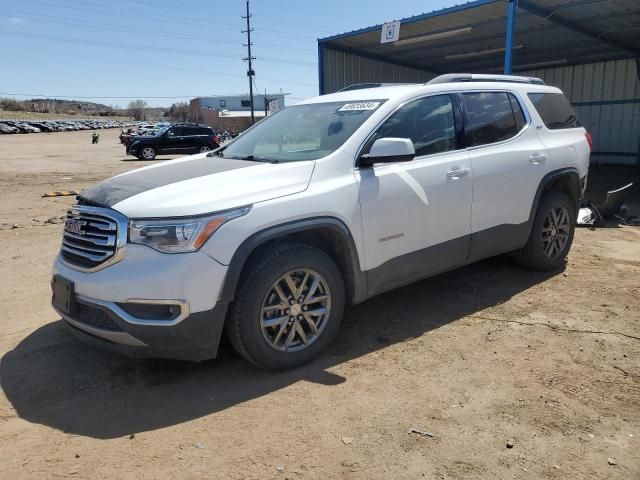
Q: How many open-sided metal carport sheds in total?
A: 1